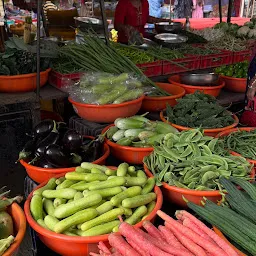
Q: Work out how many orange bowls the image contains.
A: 13